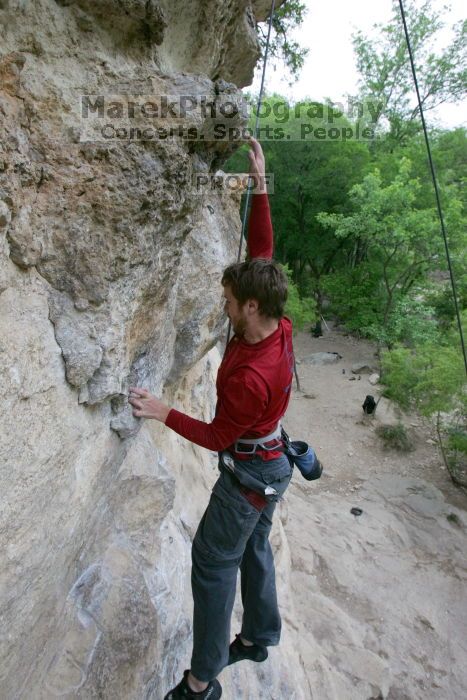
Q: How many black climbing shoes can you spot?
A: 2